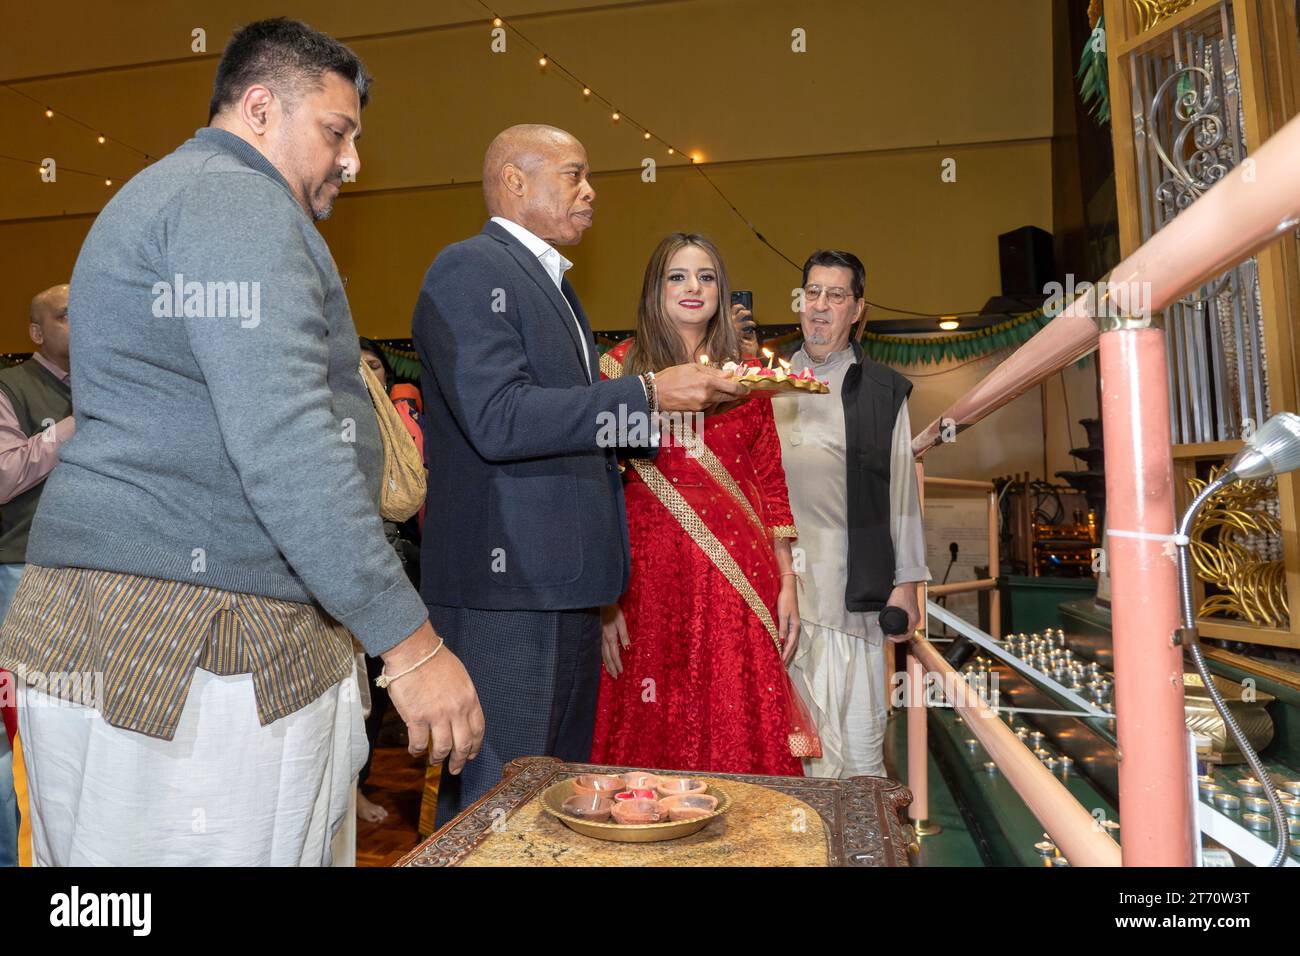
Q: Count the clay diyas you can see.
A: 7